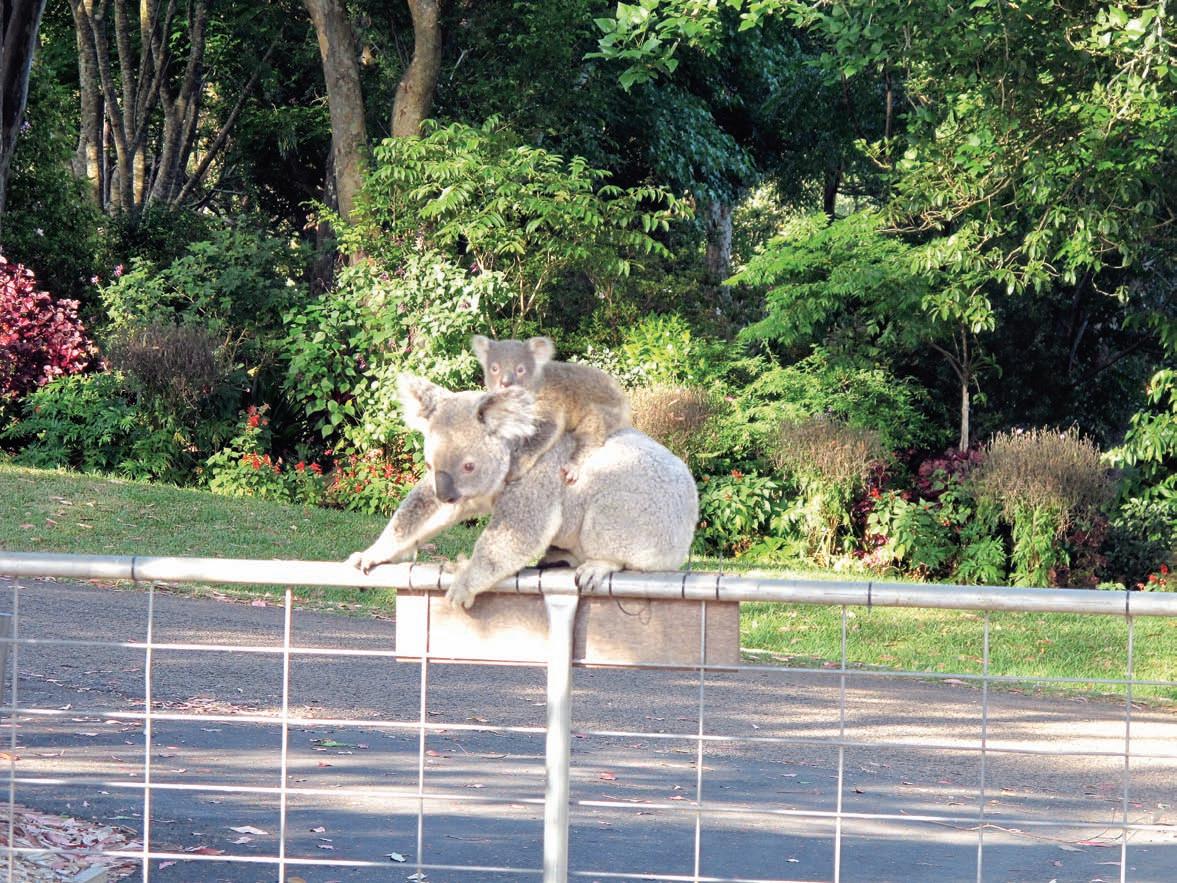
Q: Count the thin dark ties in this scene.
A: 10